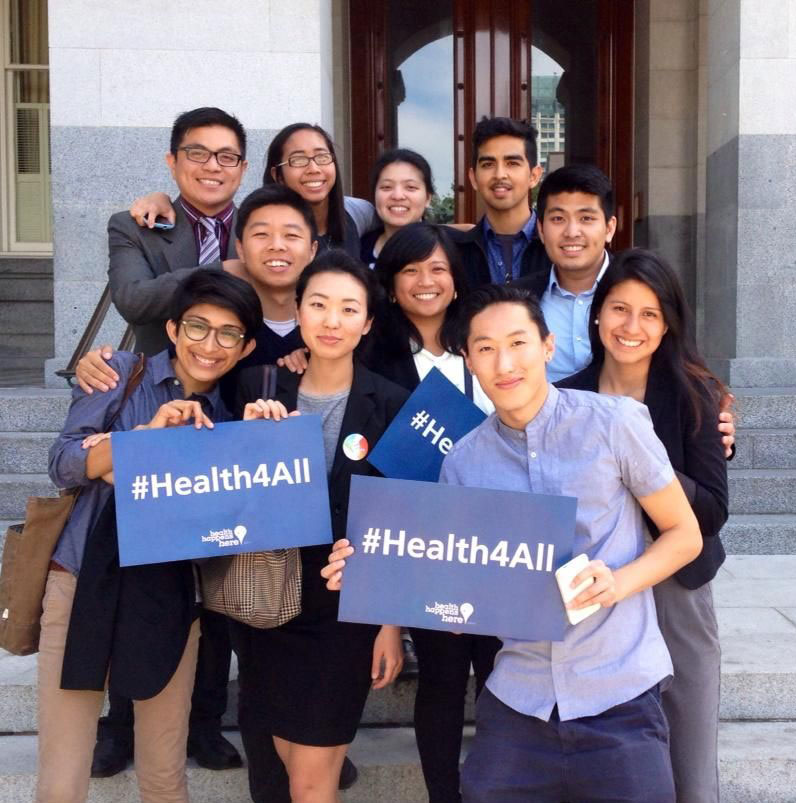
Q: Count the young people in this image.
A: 11